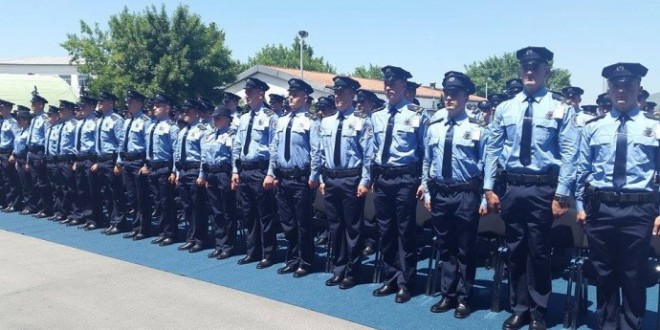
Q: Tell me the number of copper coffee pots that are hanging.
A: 0